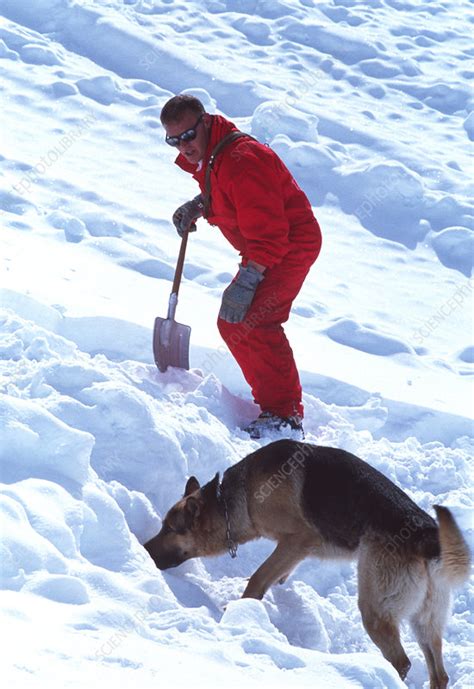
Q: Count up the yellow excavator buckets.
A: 0